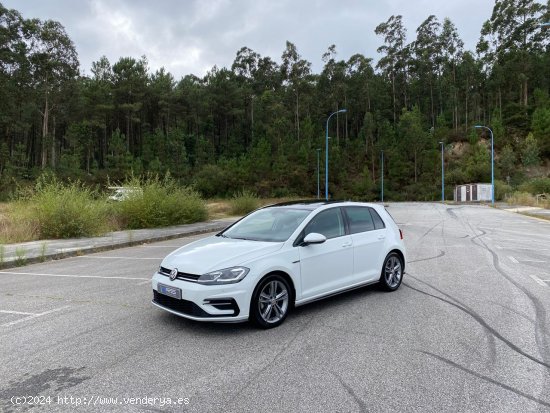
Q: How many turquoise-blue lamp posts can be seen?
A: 5